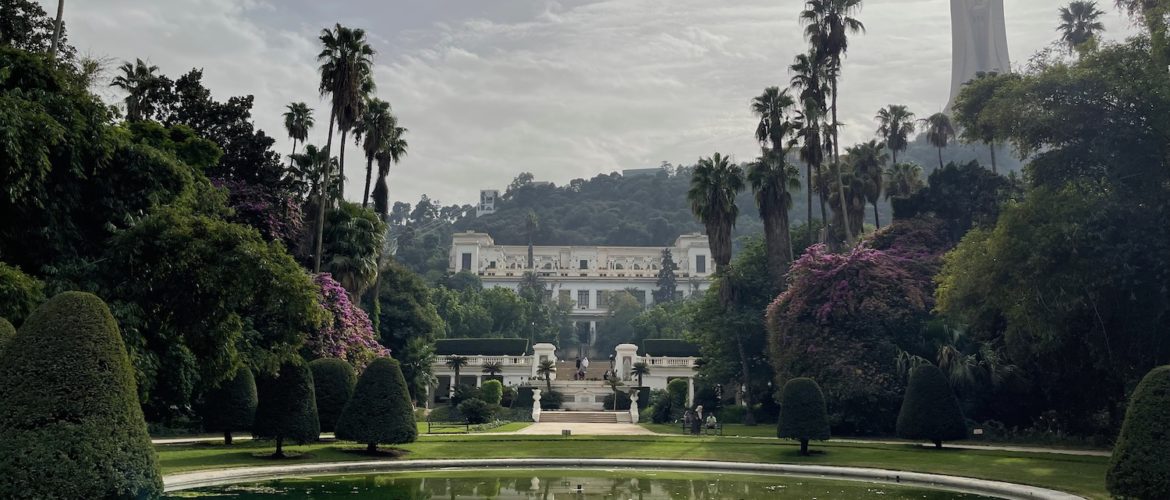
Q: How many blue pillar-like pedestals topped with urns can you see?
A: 0